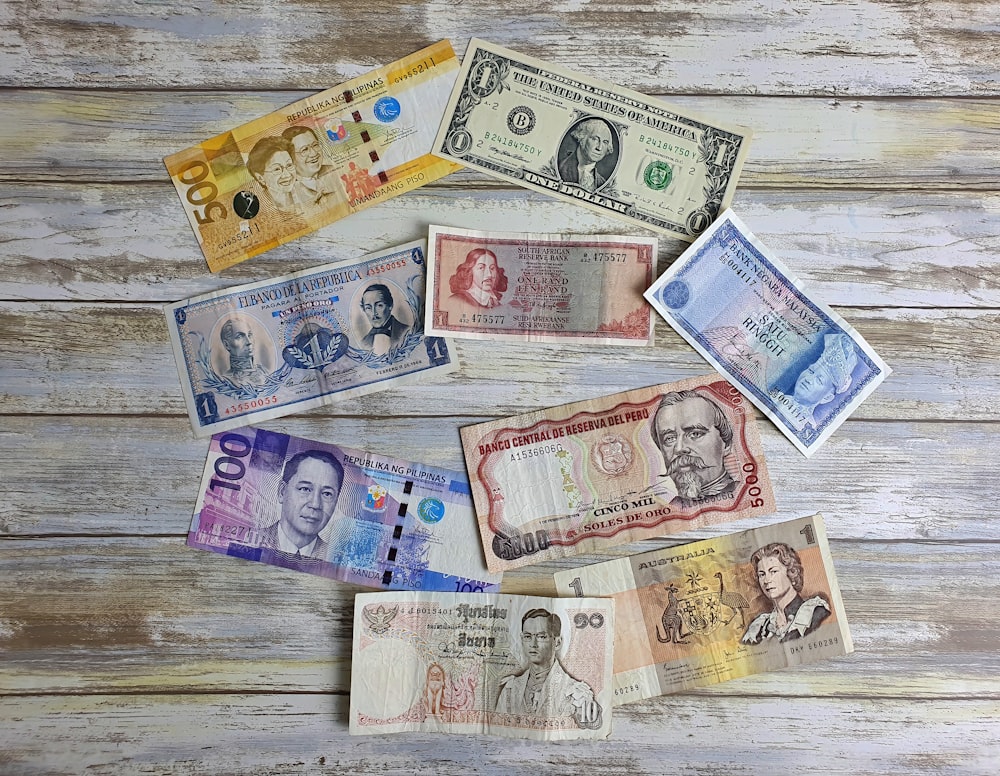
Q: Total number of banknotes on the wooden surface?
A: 9